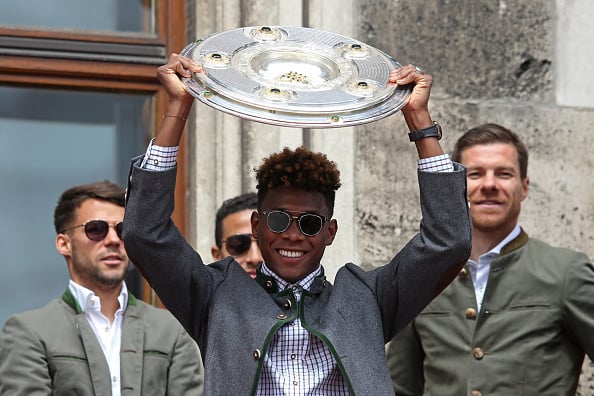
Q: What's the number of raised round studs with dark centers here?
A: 5